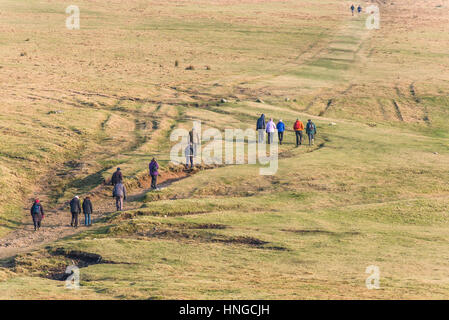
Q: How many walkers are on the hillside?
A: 15